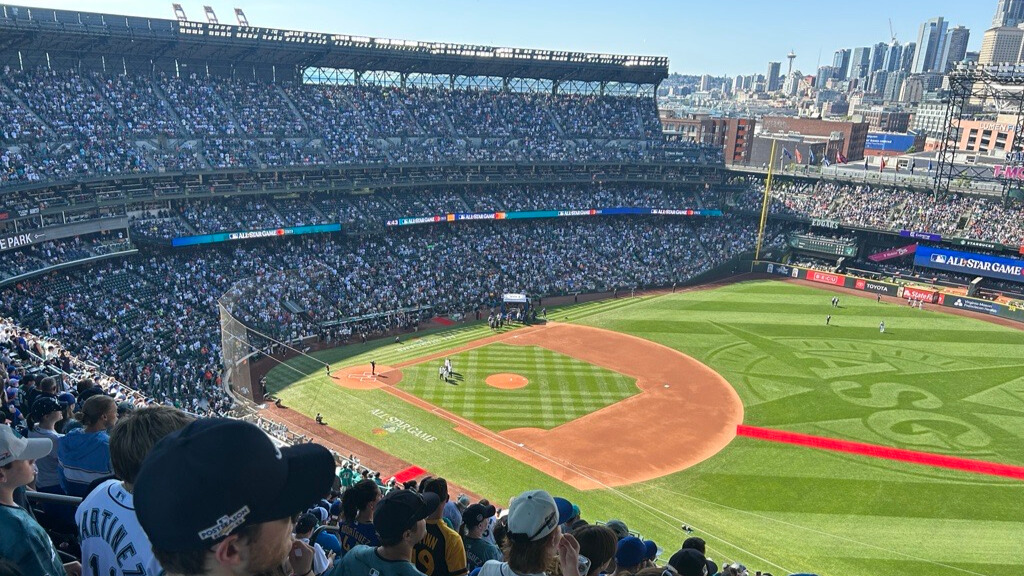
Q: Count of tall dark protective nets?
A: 1